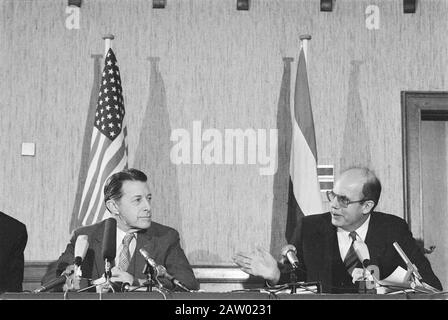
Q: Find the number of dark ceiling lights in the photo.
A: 5